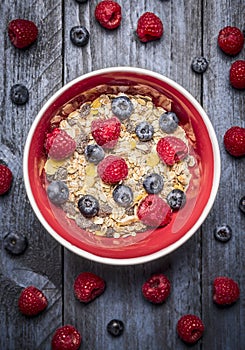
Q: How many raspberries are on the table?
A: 13